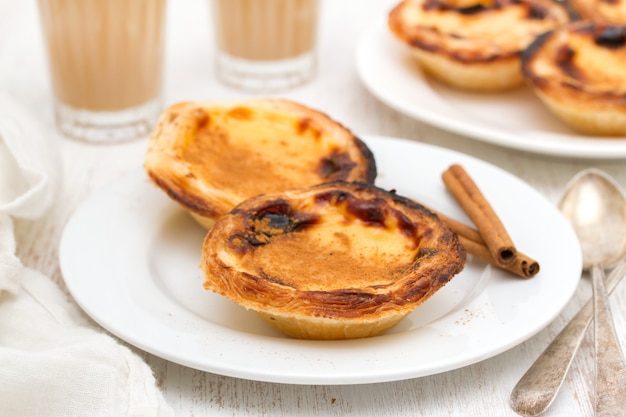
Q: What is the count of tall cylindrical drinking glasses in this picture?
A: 2